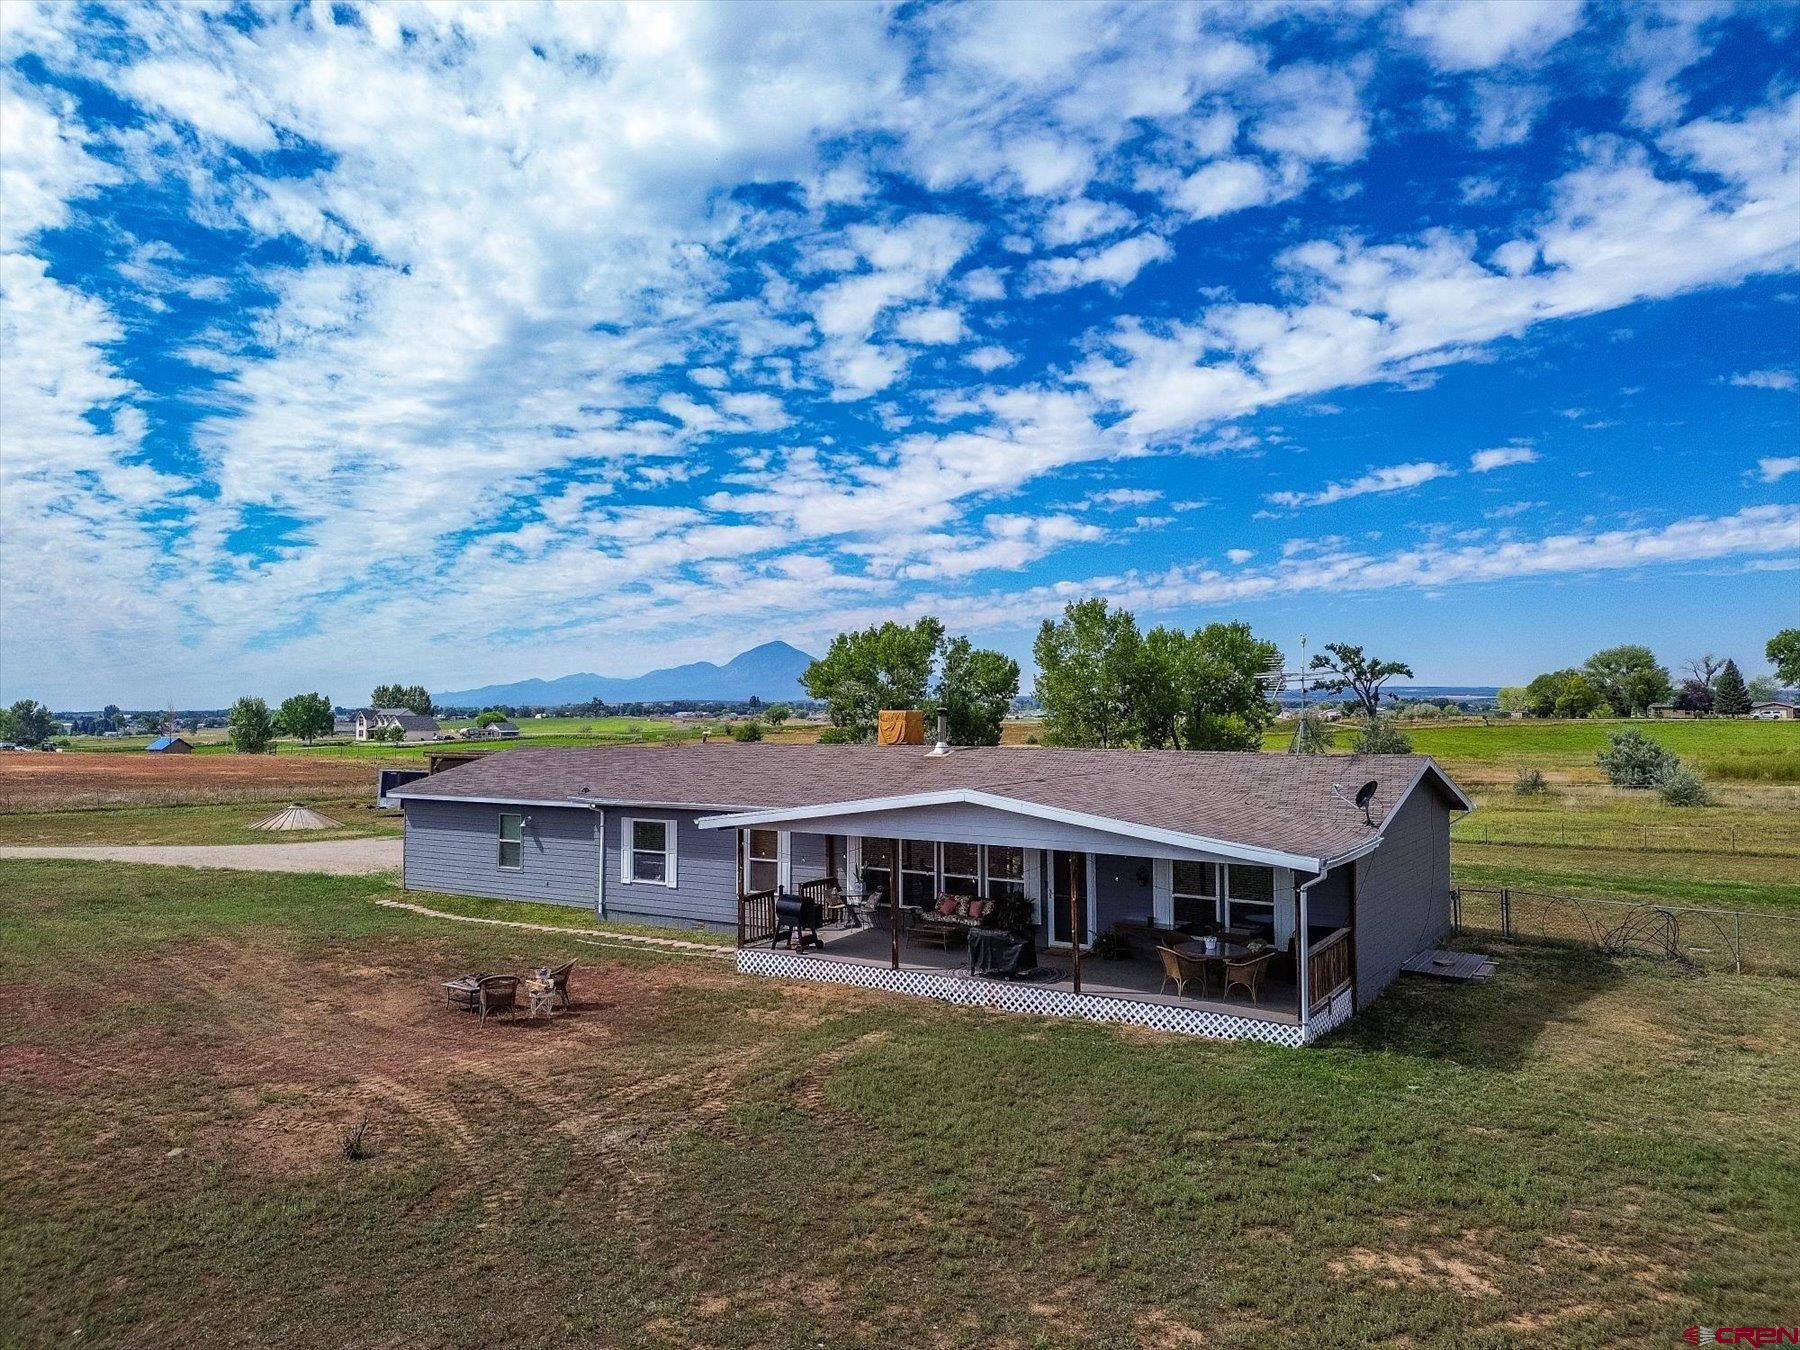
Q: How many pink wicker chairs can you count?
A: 0